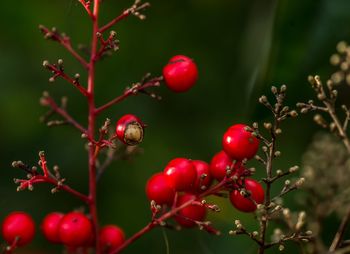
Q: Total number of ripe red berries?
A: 13